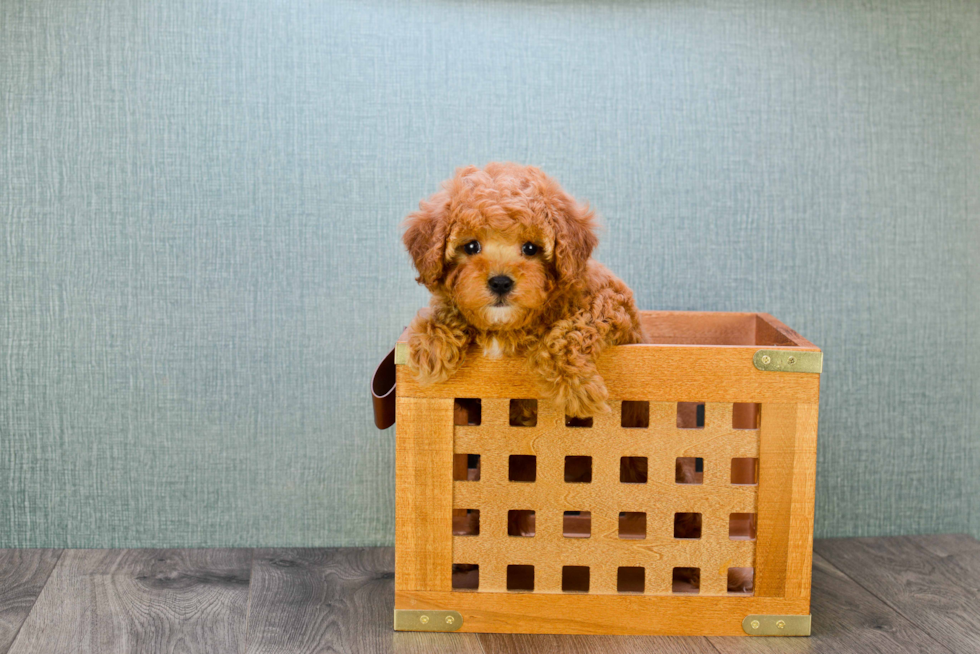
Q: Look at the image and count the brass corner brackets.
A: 4